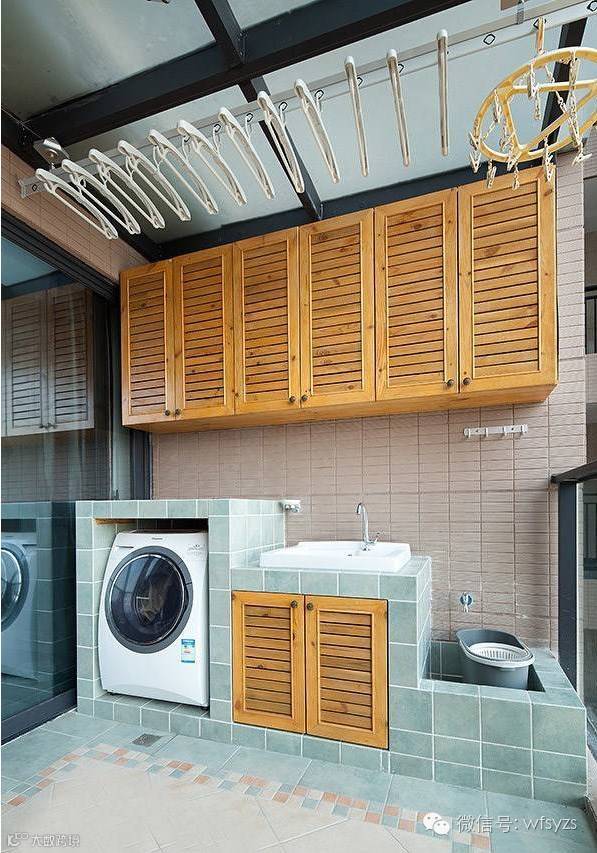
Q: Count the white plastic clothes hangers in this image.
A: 12